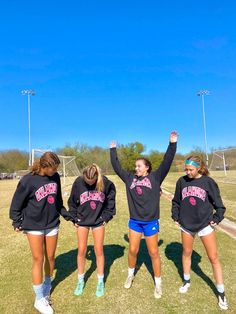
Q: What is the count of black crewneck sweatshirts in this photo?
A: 4